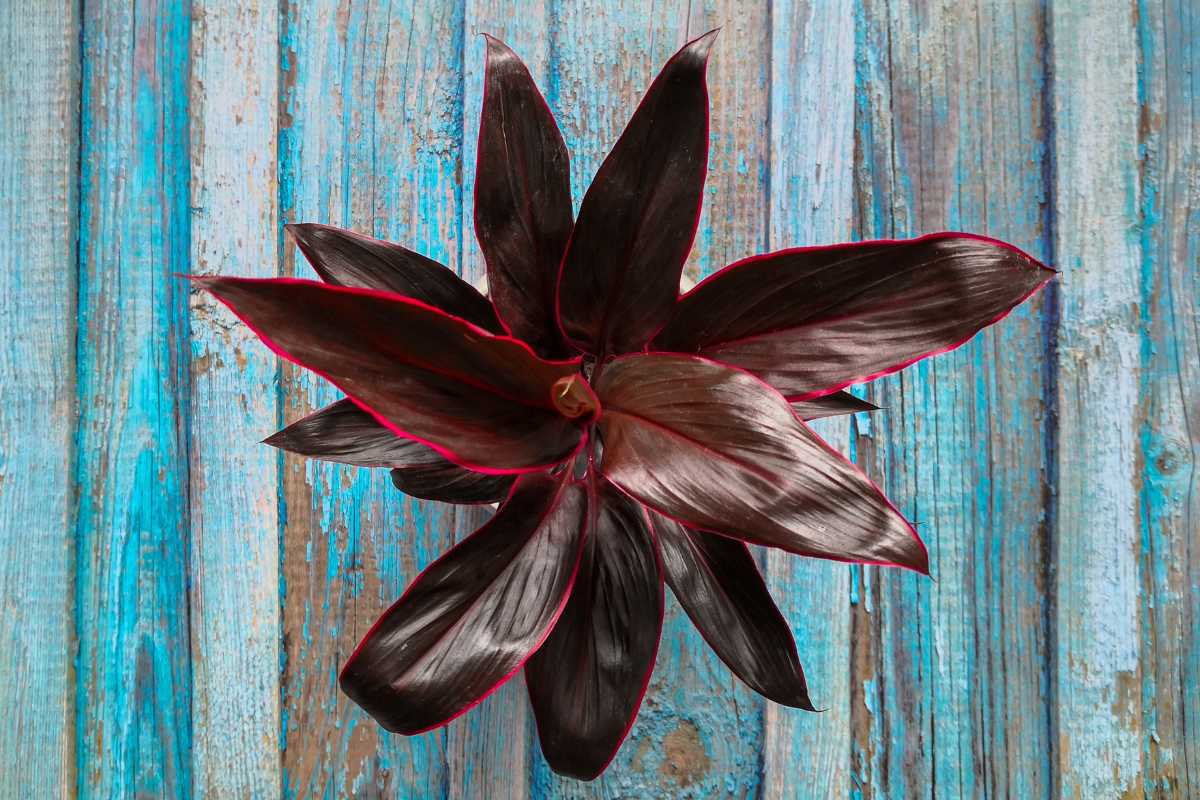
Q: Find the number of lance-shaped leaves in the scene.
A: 12